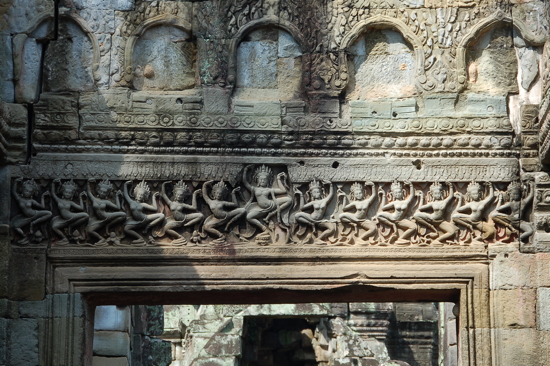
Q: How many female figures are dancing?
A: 13